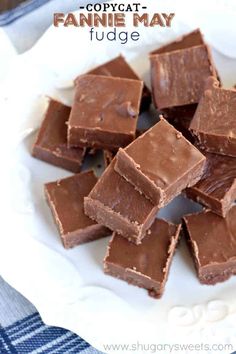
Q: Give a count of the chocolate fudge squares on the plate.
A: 12